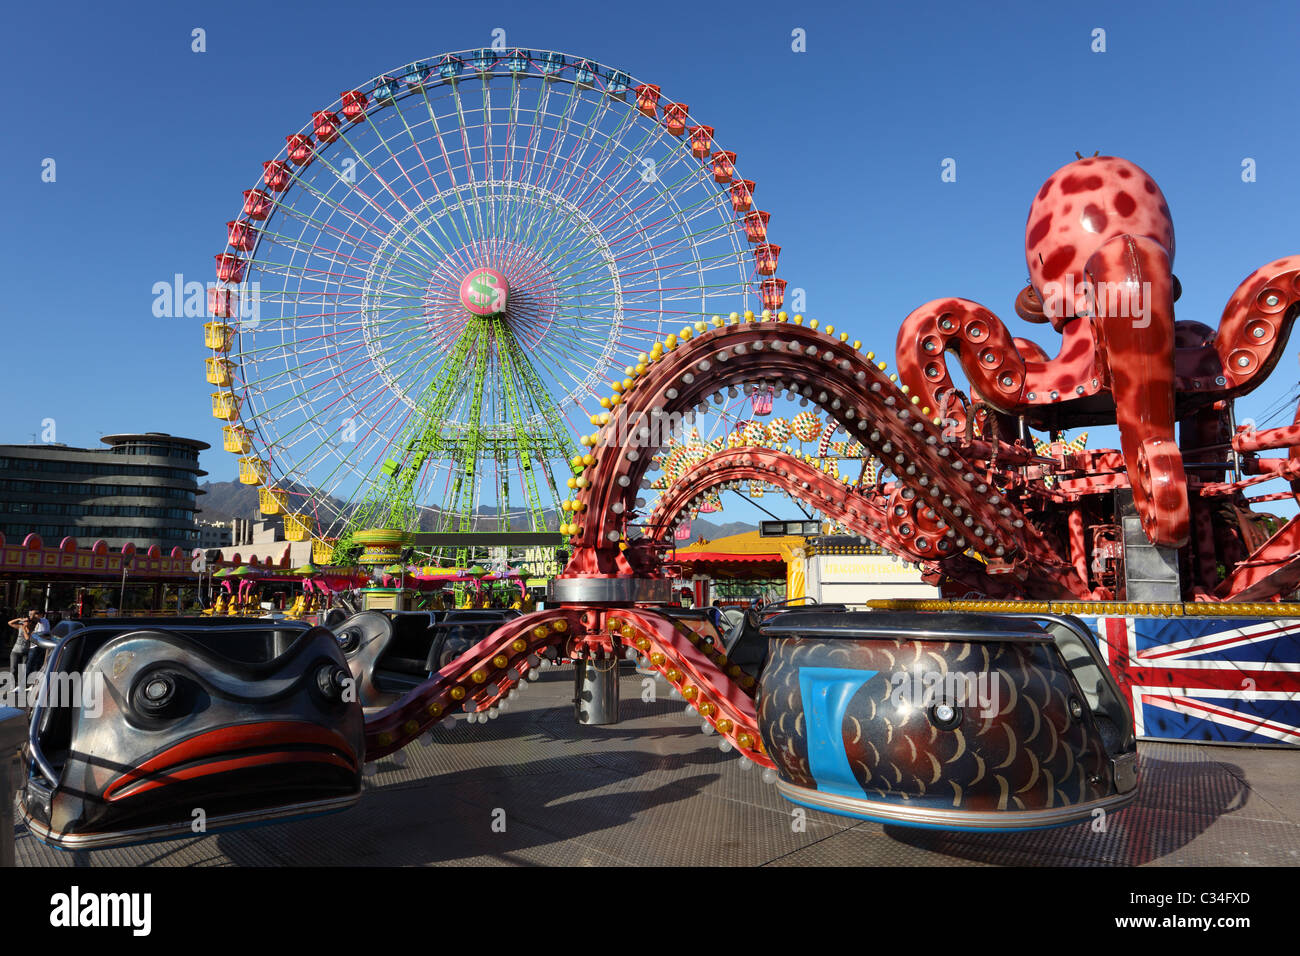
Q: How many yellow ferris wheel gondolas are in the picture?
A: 8